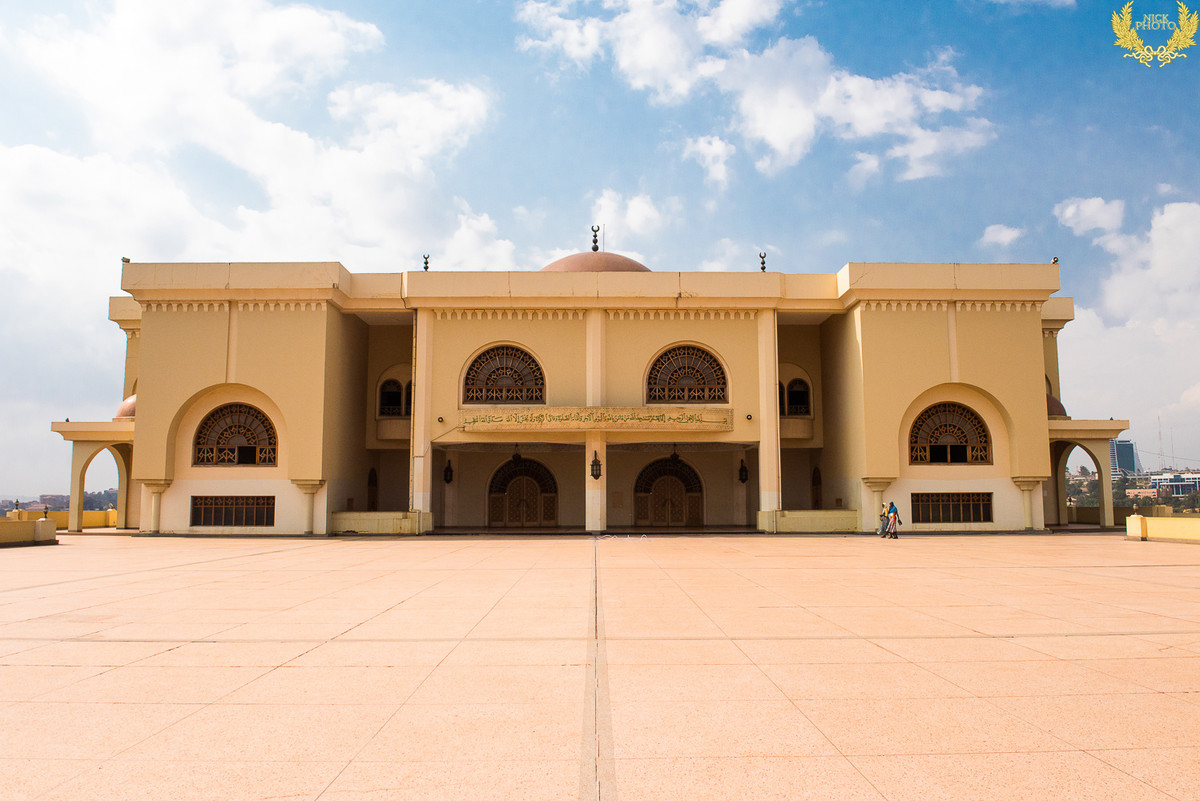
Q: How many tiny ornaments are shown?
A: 3